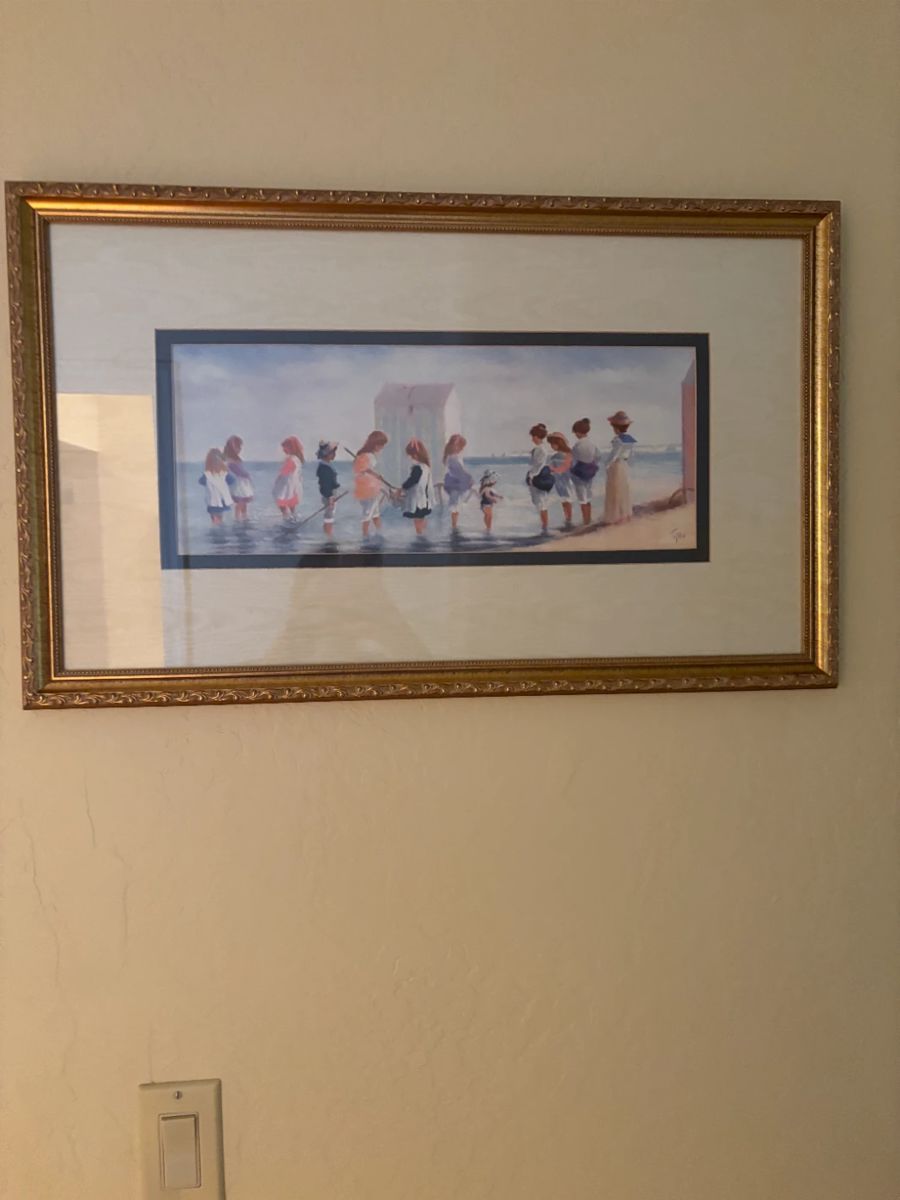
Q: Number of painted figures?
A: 12